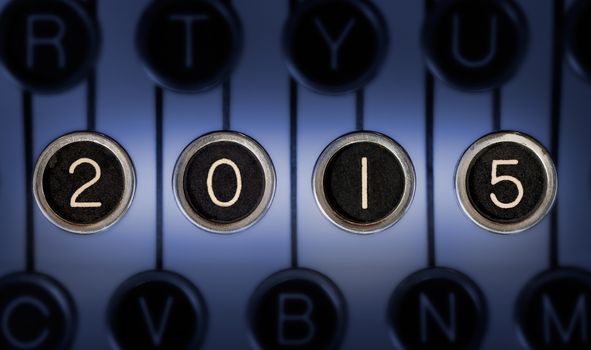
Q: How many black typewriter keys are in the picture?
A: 14